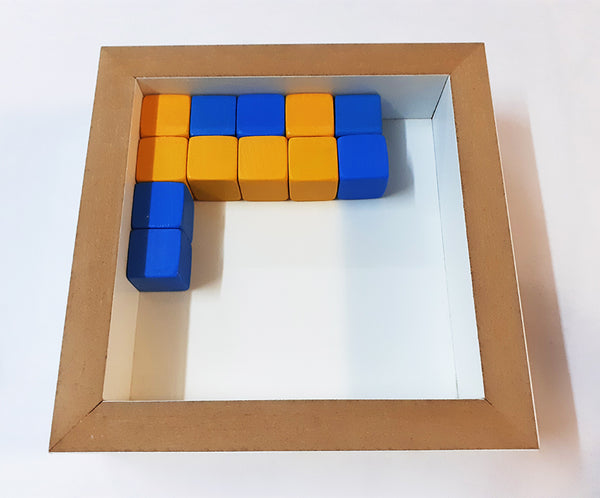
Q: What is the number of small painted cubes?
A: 12